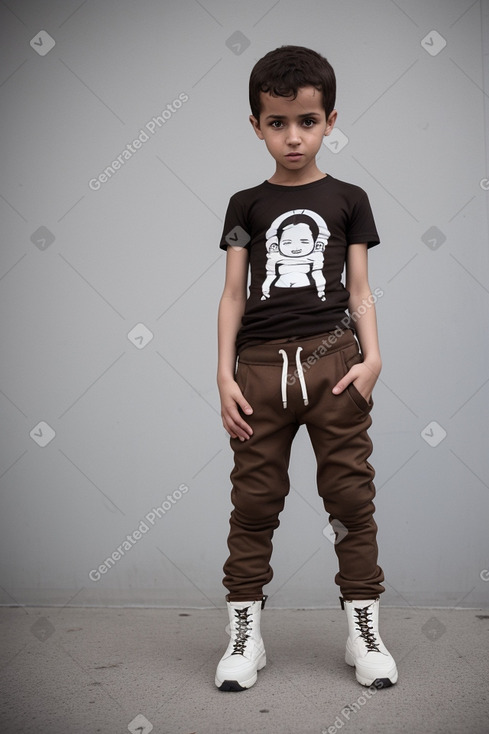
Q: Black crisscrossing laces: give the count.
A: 2